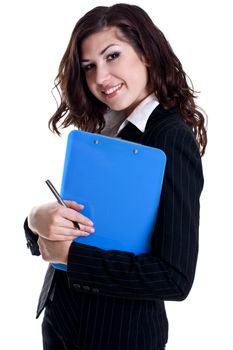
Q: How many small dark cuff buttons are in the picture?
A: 3